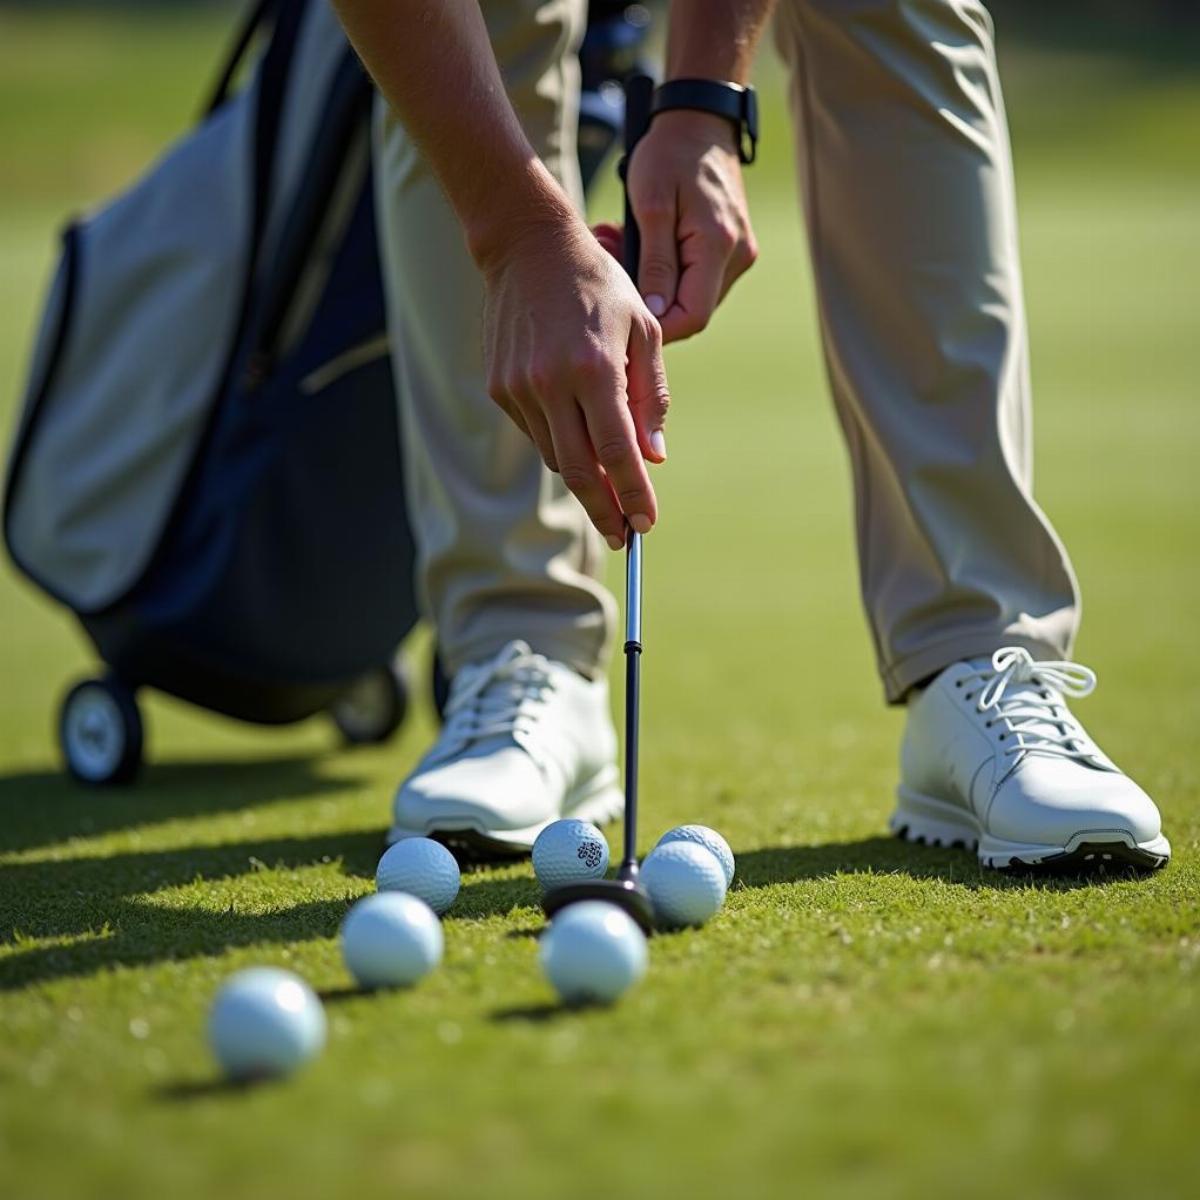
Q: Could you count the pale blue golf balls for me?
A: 7